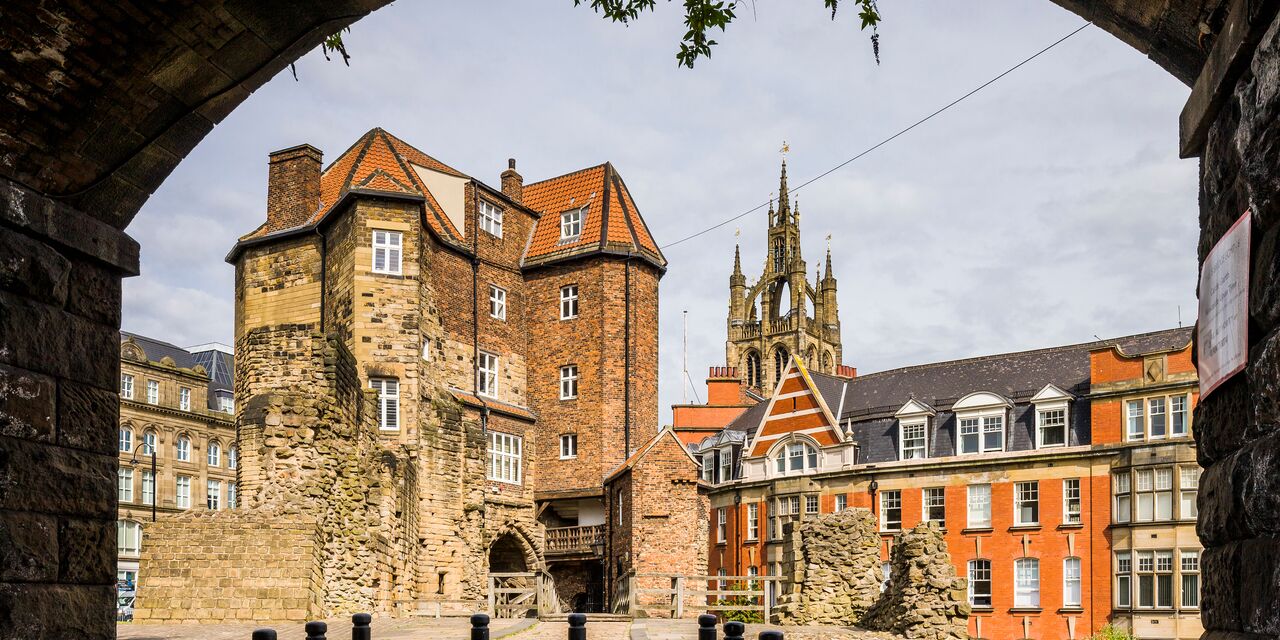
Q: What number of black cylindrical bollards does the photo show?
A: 8